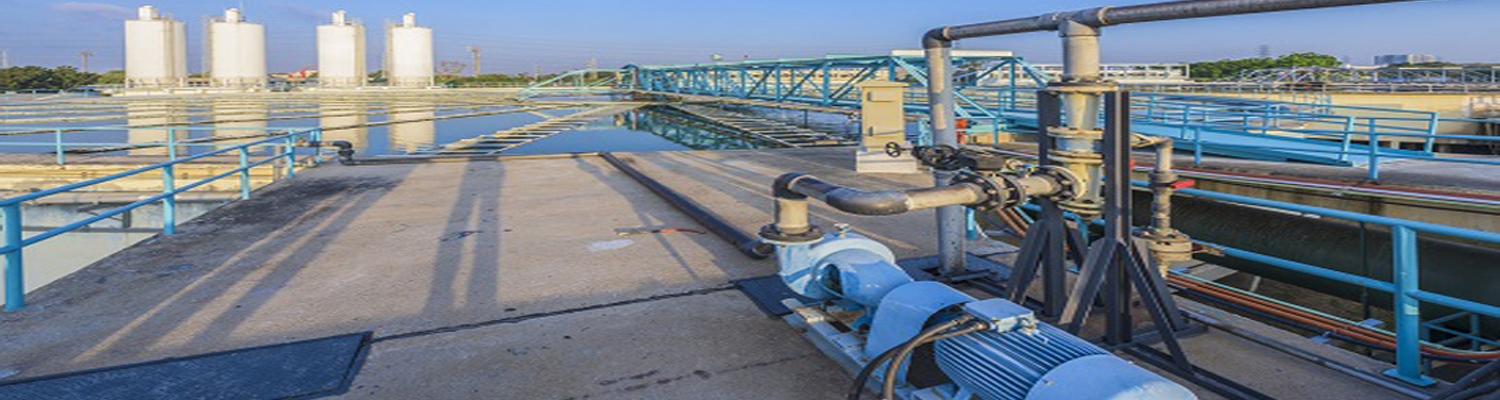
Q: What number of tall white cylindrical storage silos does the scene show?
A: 4